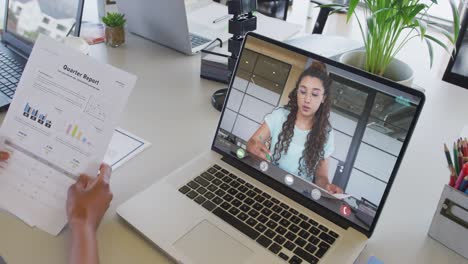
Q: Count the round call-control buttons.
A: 5